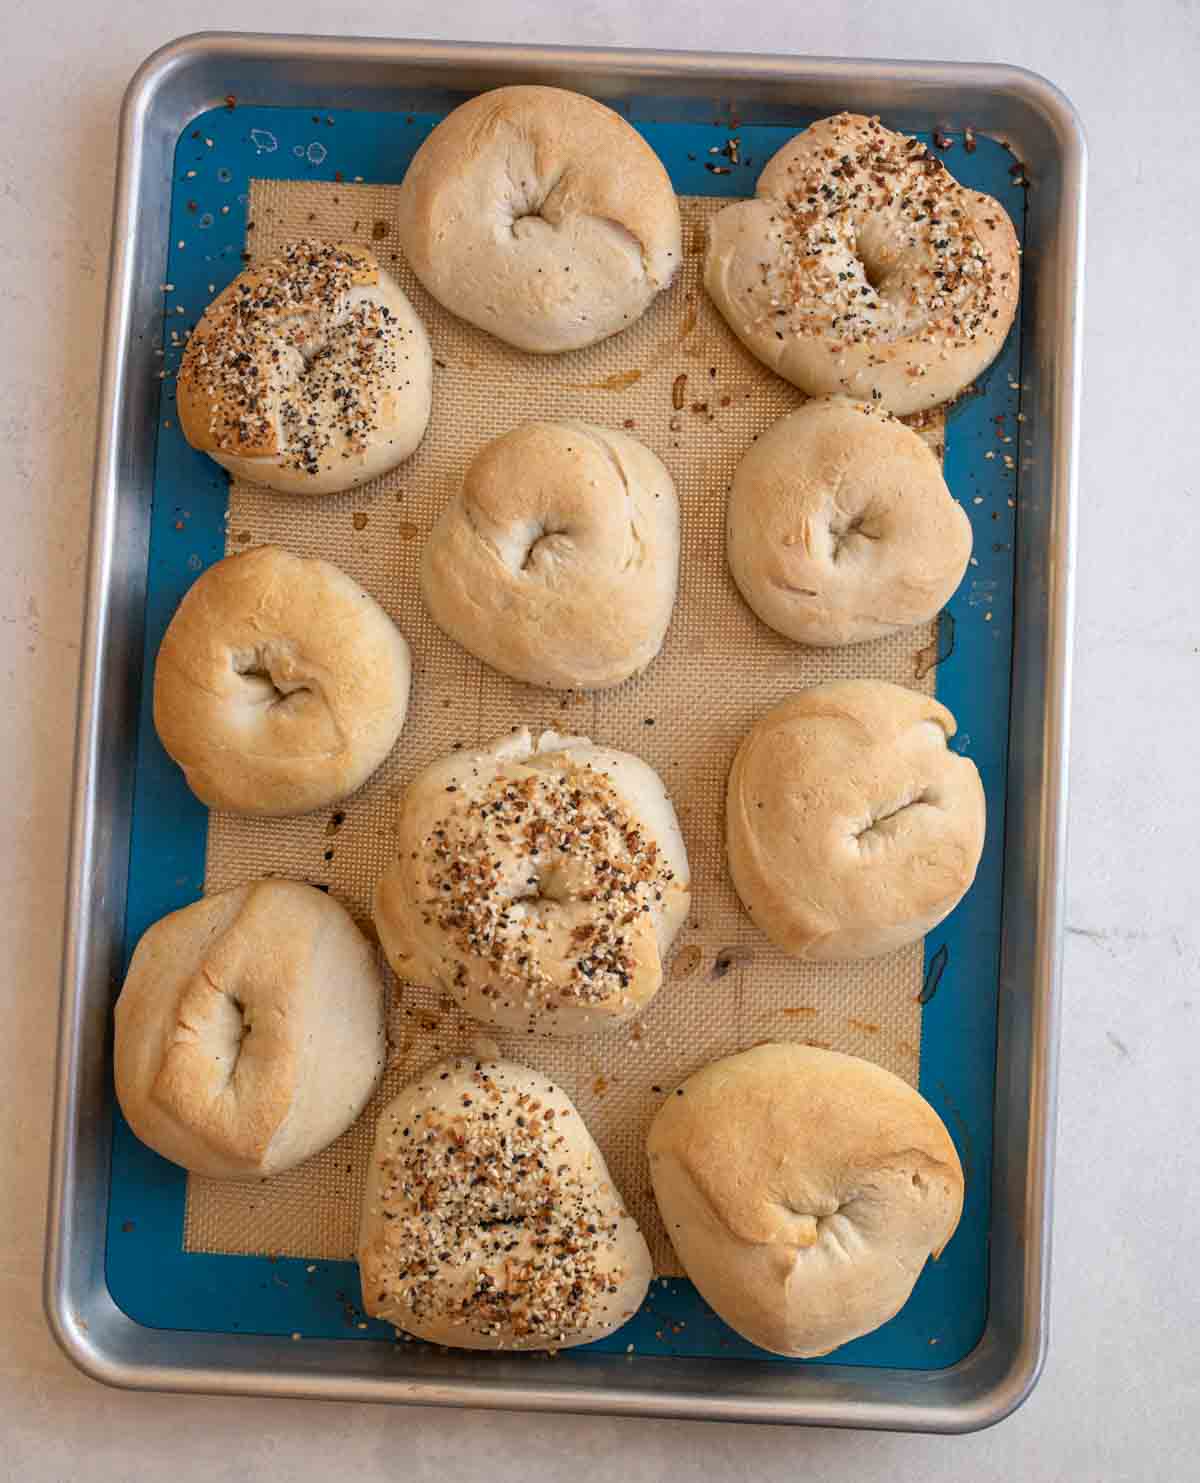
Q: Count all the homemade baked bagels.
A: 11